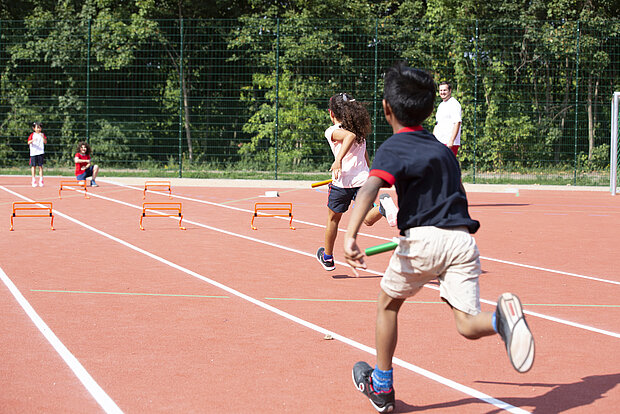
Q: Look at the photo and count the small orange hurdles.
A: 5